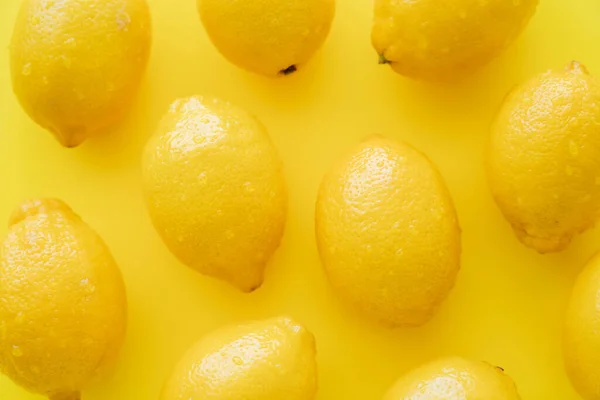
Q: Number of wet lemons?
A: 10